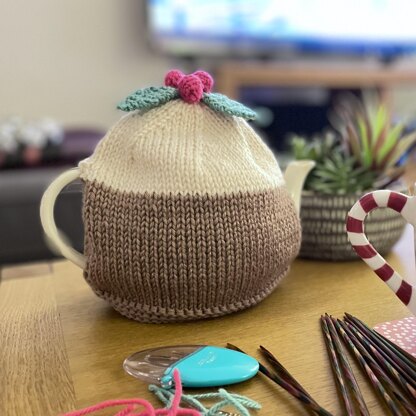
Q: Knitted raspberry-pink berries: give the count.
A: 3